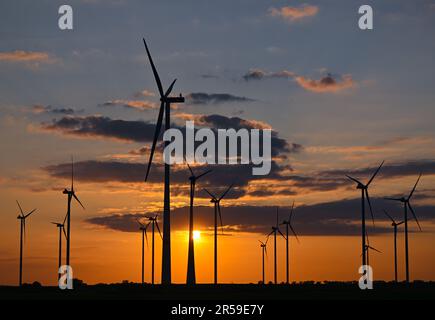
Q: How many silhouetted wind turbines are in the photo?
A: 15